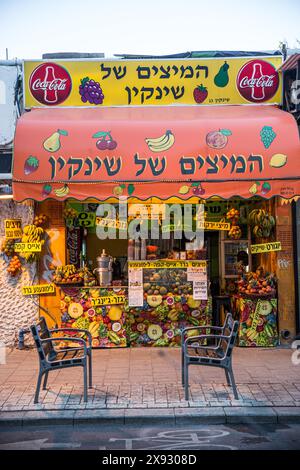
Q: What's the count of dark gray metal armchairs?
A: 2